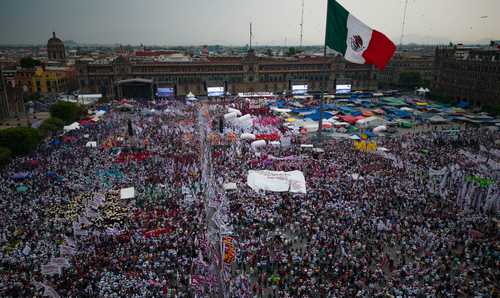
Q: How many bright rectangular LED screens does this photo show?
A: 4